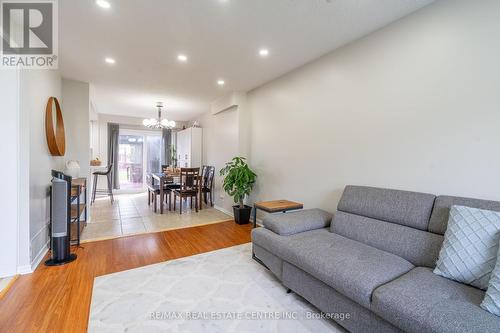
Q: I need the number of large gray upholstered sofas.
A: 1